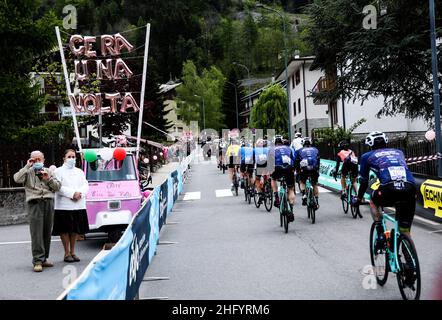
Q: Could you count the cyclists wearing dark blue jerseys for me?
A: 3